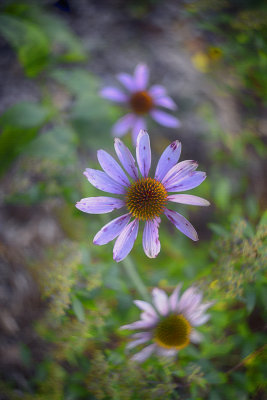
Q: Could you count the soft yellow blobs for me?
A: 2